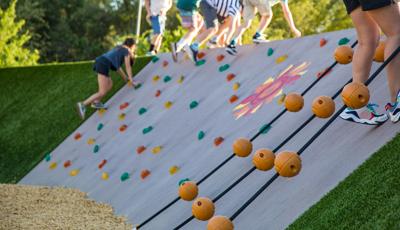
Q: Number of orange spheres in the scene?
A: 11